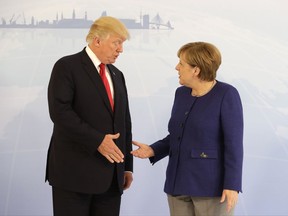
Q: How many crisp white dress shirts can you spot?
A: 1